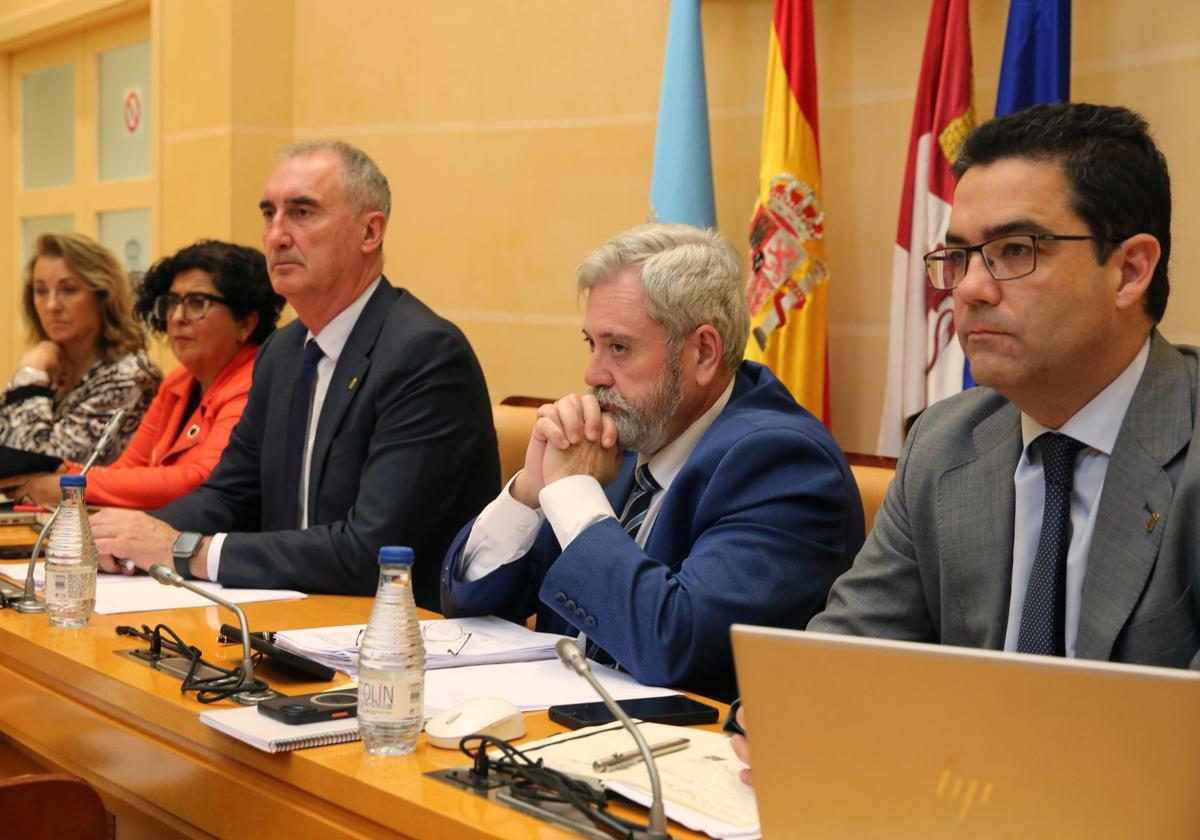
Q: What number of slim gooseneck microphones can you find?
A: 3